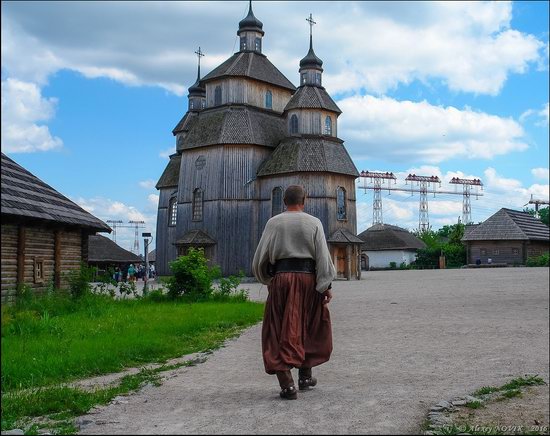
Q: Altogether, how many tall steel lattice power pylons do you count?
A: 5